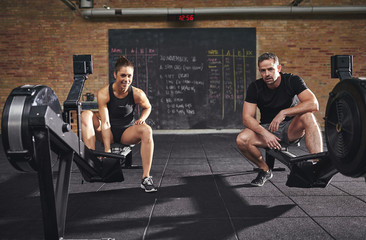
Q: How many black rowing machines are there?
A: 2